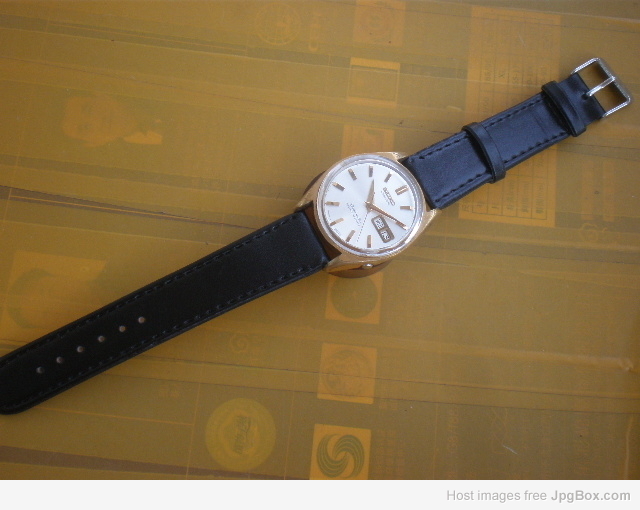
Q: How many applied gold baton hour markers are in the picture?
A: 11